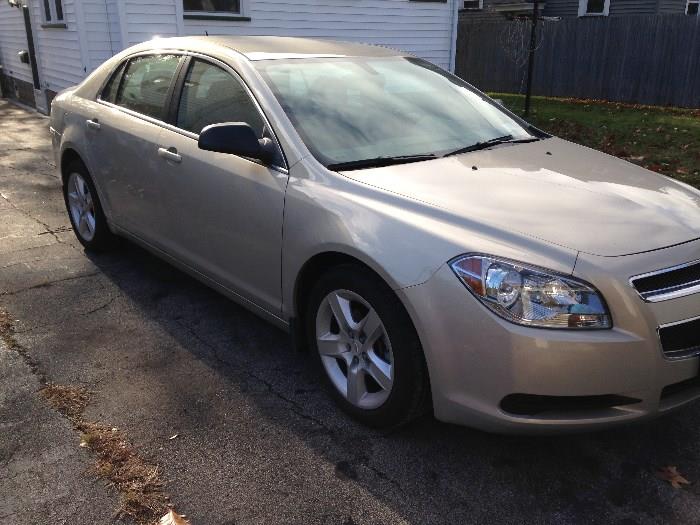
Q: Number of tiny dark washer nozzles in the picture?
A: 2